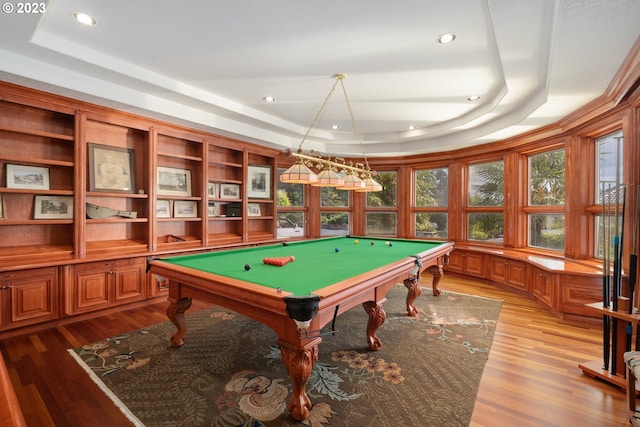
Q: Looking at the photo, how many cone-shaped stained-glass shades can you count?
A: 4